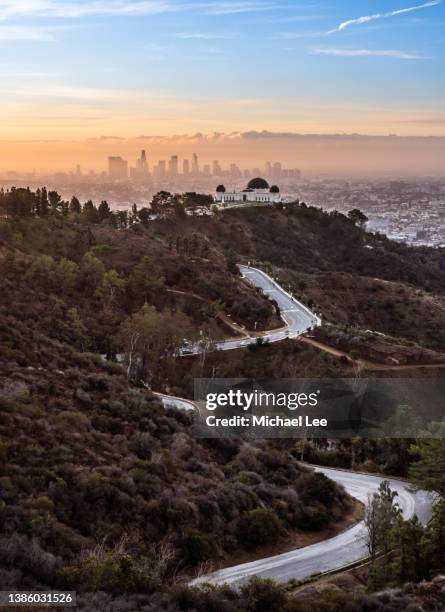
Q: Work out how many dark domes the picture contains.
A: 3